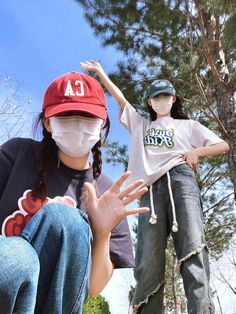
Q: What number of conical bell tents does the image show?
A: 0